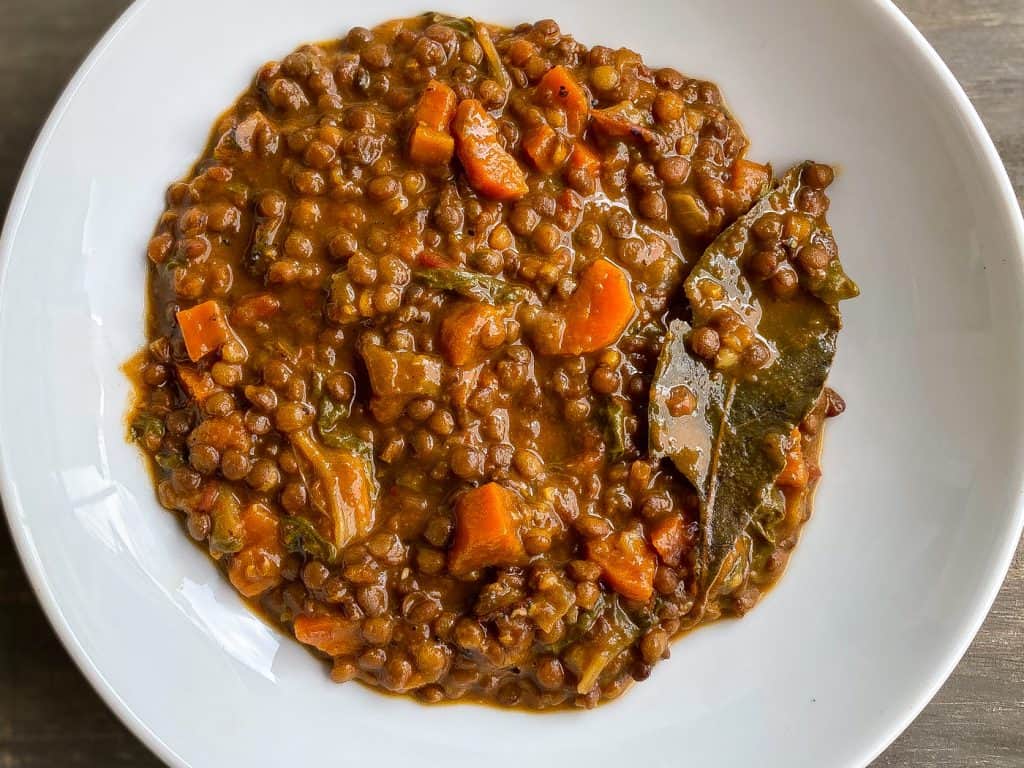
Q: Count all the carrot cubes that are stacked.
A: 2